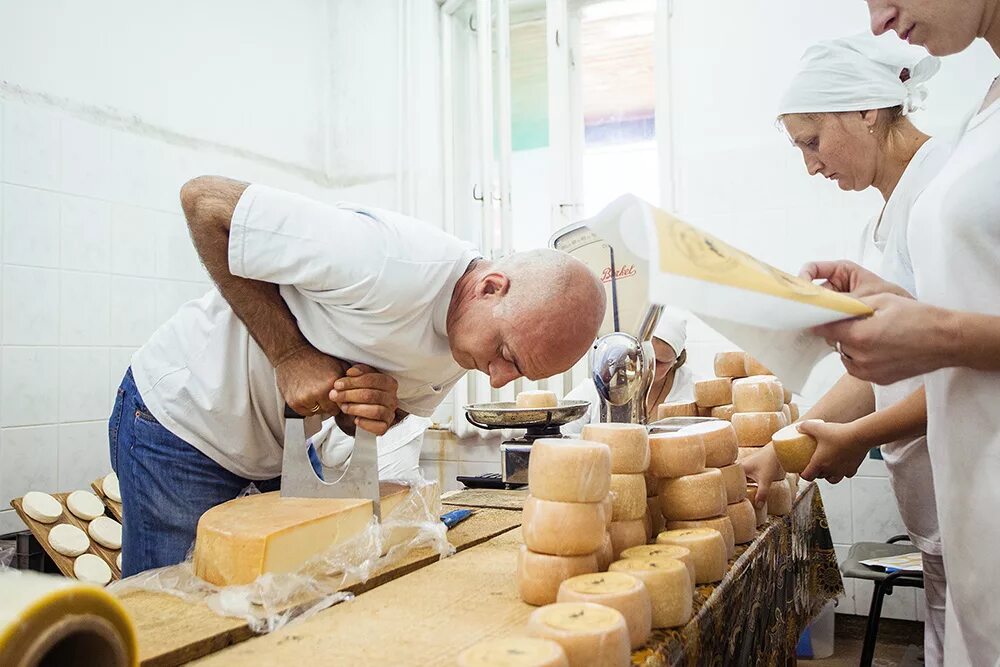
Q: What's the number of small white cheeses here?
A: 7